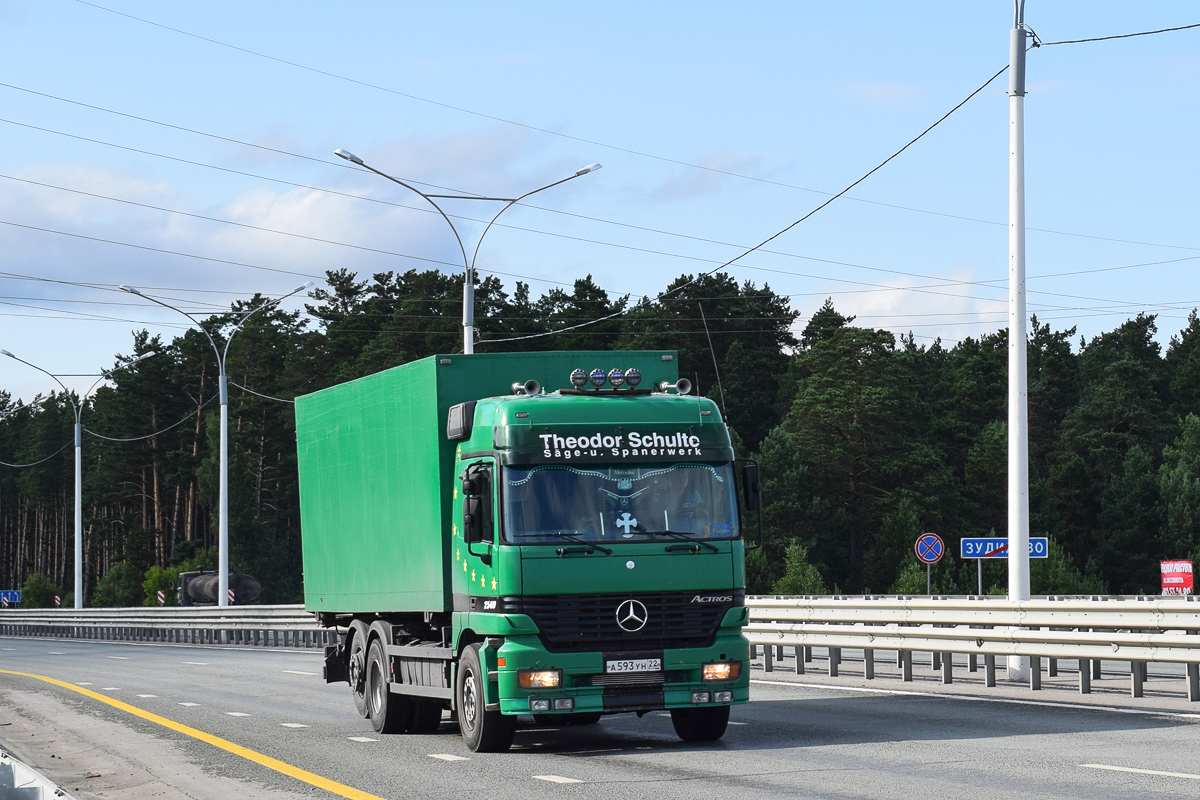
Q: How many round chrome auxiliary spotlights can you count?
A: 4